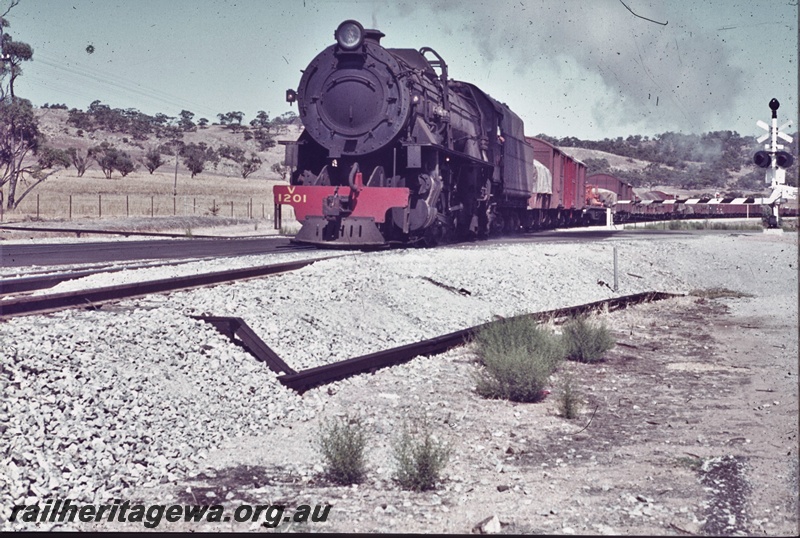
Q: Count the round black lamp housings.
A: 2